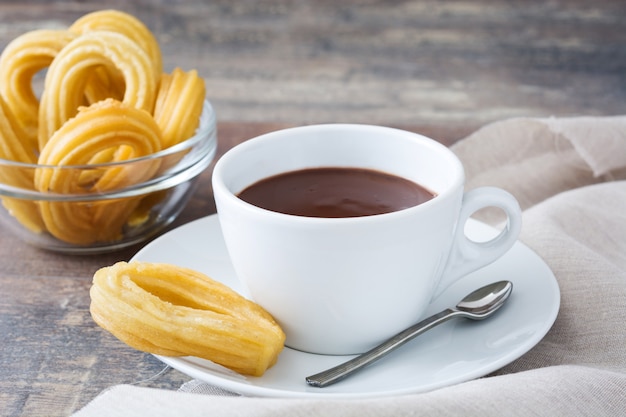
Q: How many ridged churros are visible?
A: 7